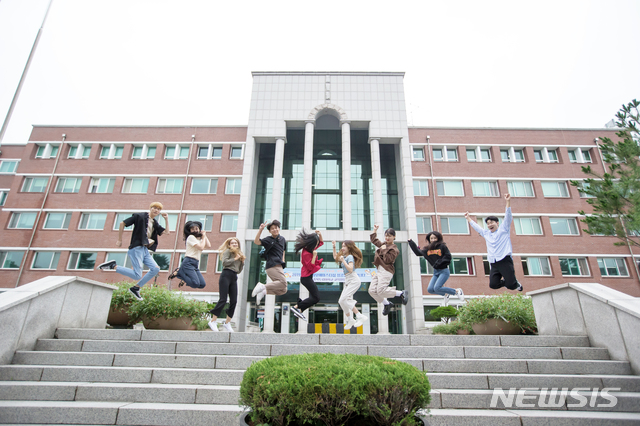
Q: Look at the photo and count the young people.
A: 9